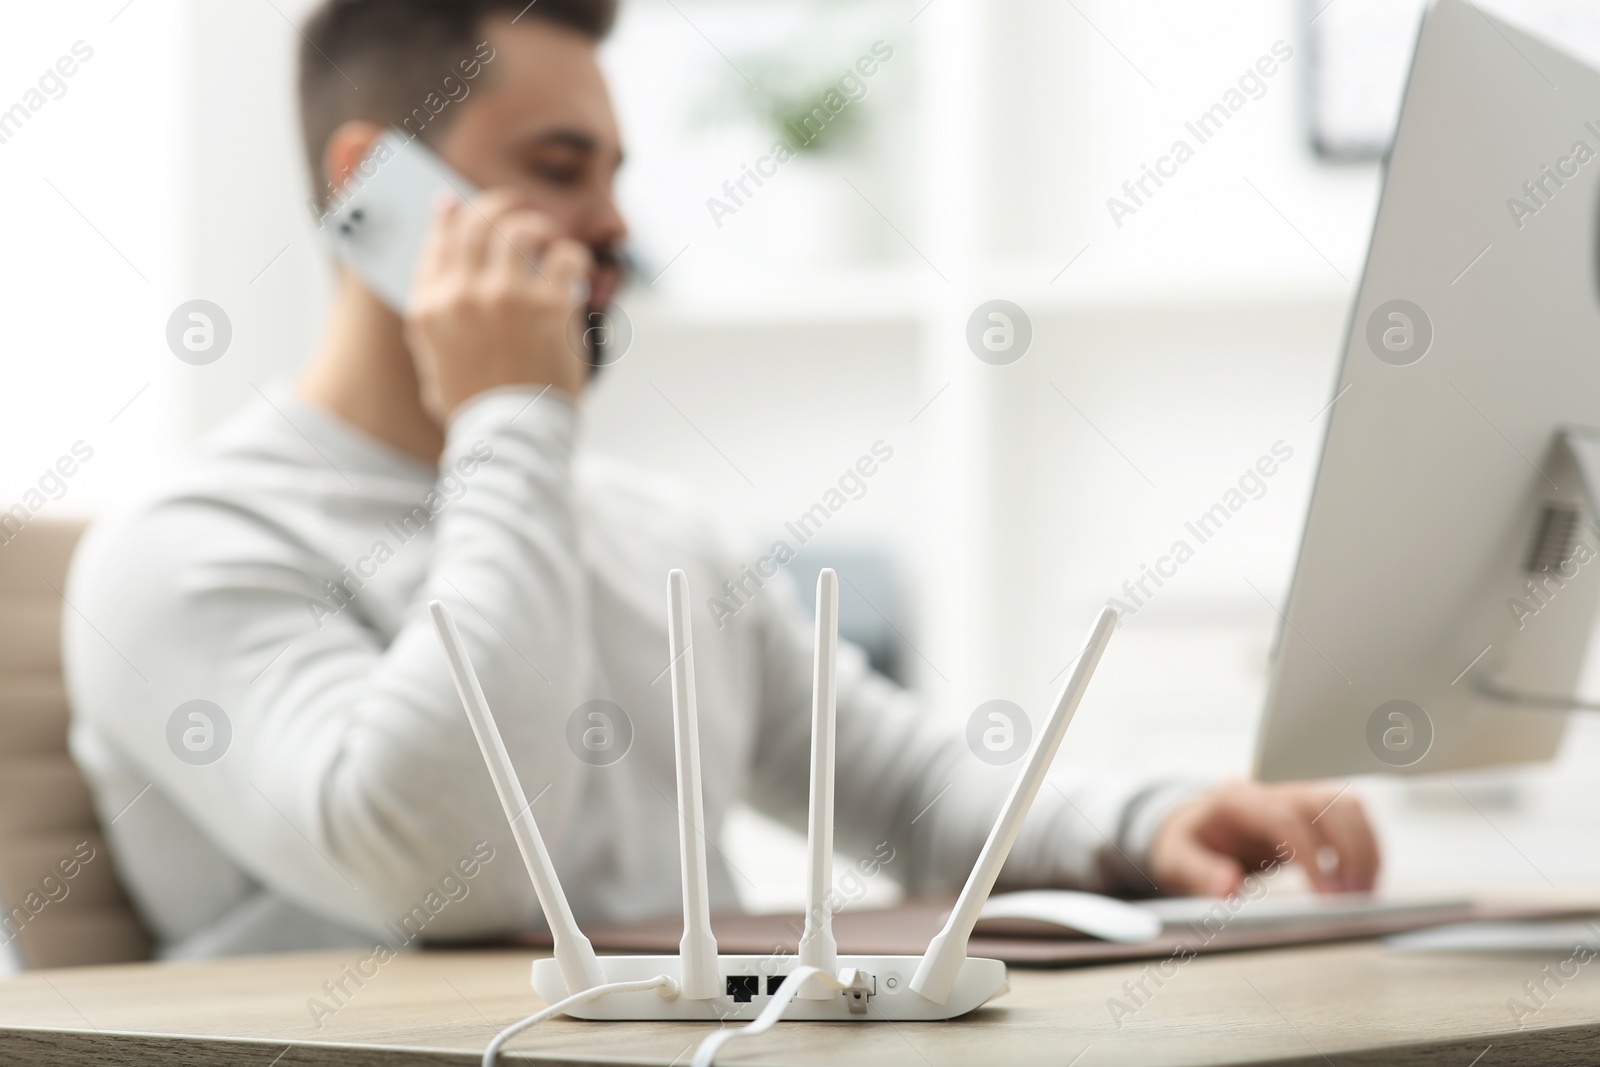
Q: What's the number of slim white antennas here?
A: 4